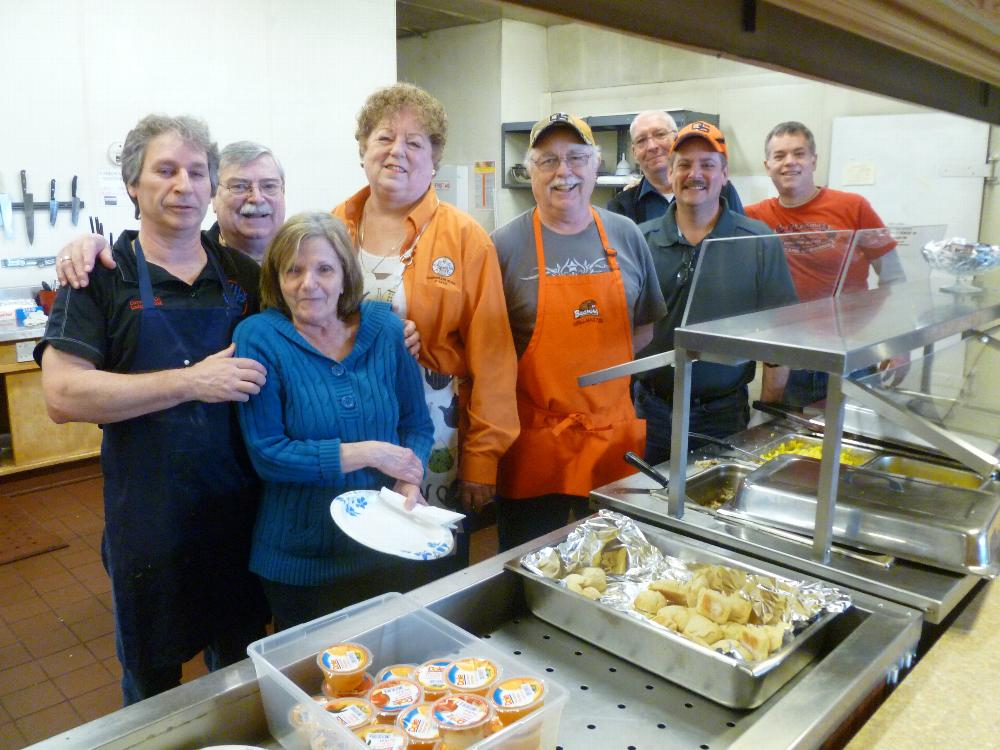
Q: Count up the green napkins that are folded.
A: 0